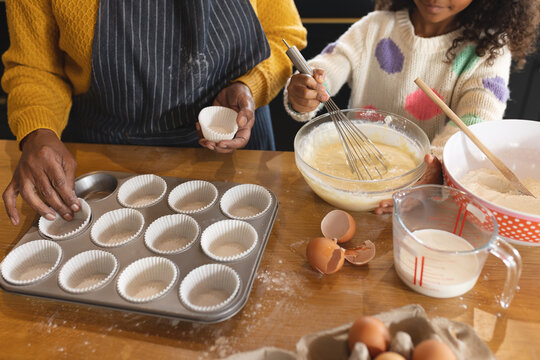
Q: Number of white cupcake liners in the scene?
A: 12